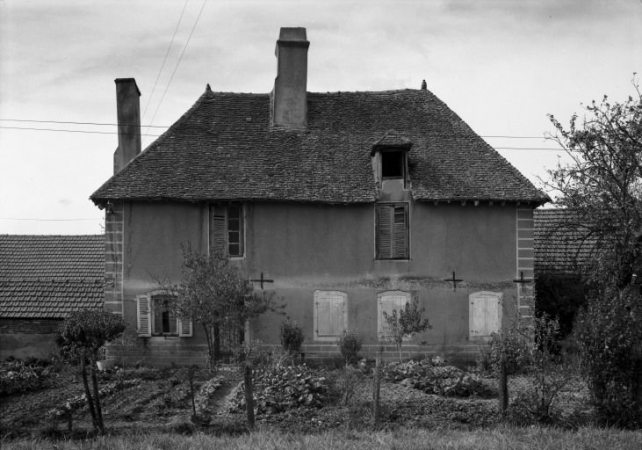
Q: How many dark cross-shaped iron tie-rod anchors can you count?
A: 3